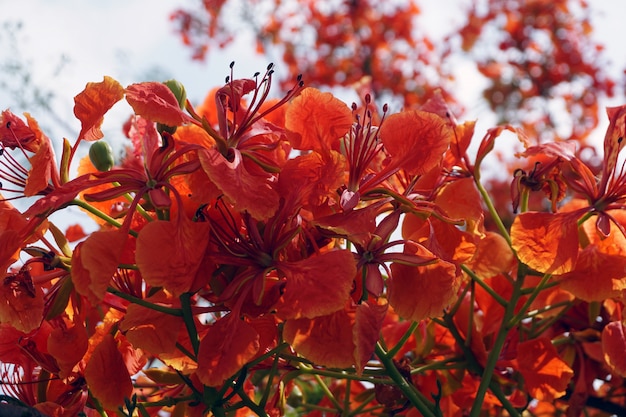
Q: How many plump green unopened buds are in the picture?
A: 2